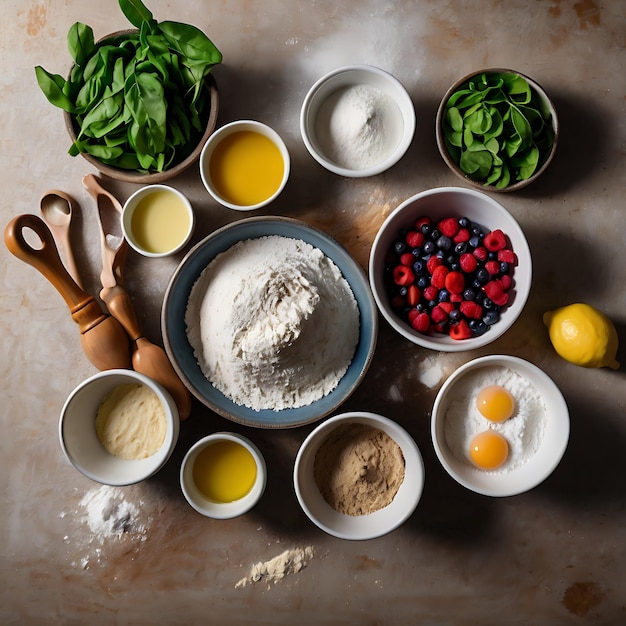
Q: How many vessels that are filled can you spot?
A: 11